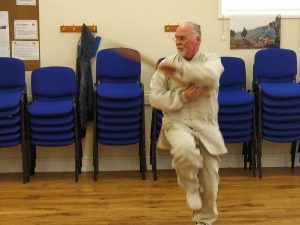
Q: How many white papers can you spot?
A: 4